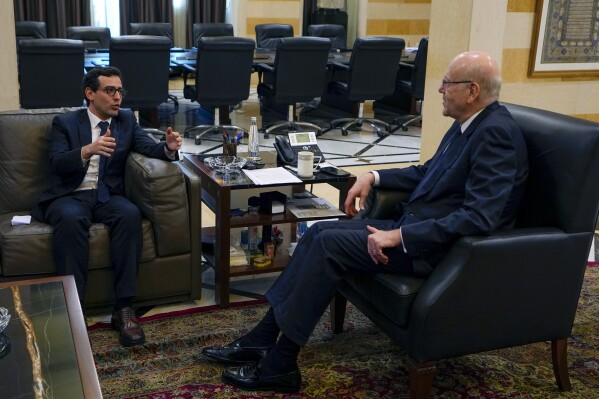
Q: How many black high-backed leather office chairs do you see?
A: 12